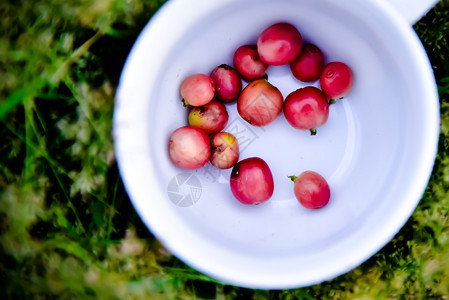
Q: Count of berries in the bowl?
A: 13